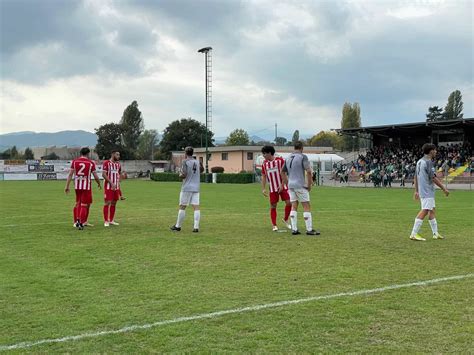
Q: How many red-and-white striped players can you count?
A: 3